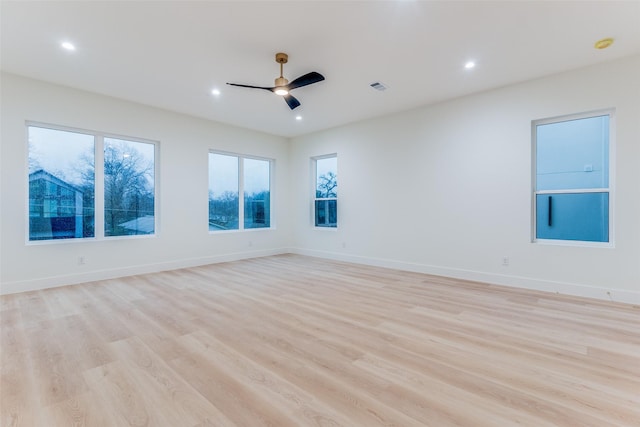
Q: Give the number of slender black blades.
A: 3